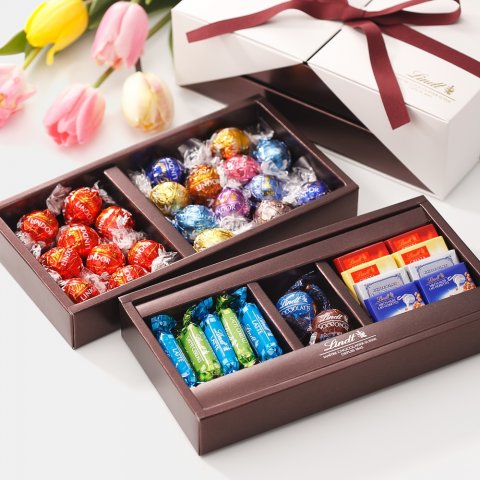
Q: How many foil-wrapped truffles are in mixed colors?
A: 12